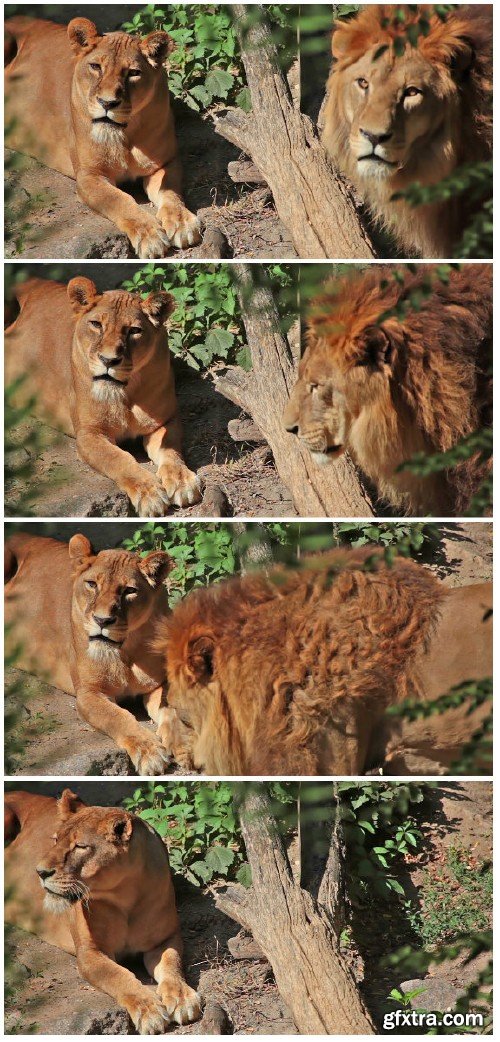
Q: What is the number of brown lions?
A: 7